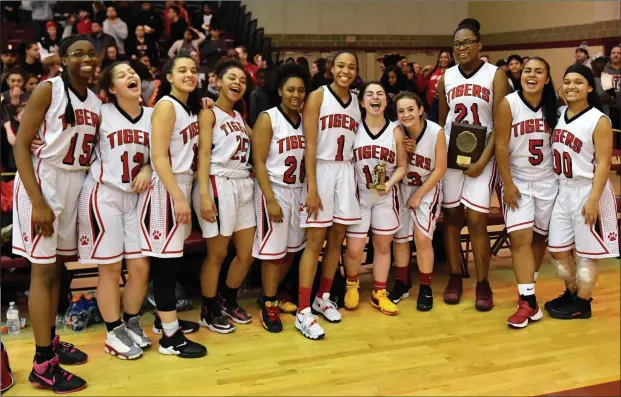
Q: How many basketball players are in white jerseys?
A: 11